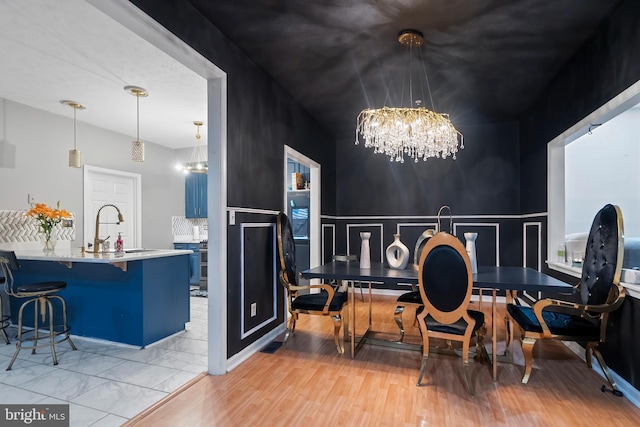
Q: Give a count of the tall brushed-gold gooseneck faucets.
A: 1